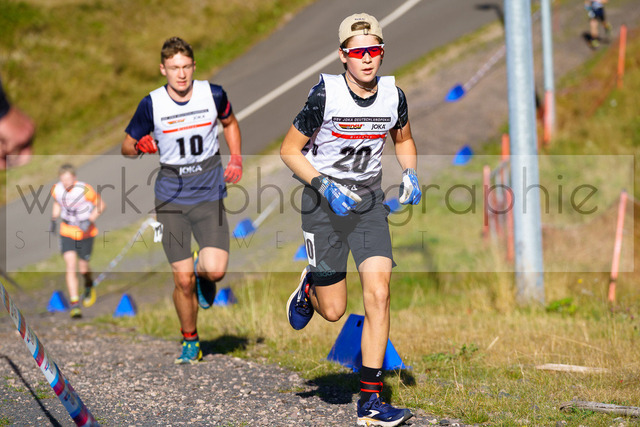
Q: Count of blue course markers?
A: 9